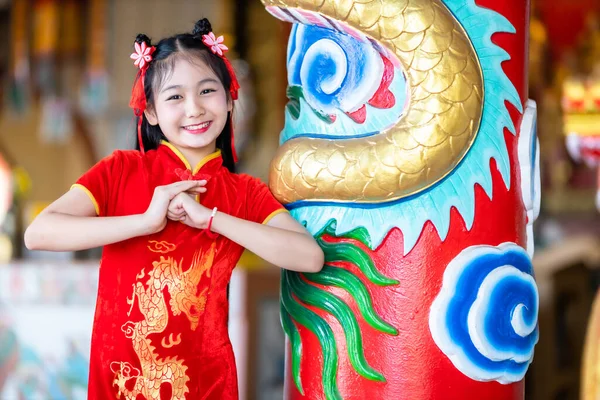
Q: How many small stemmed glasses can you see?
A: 0